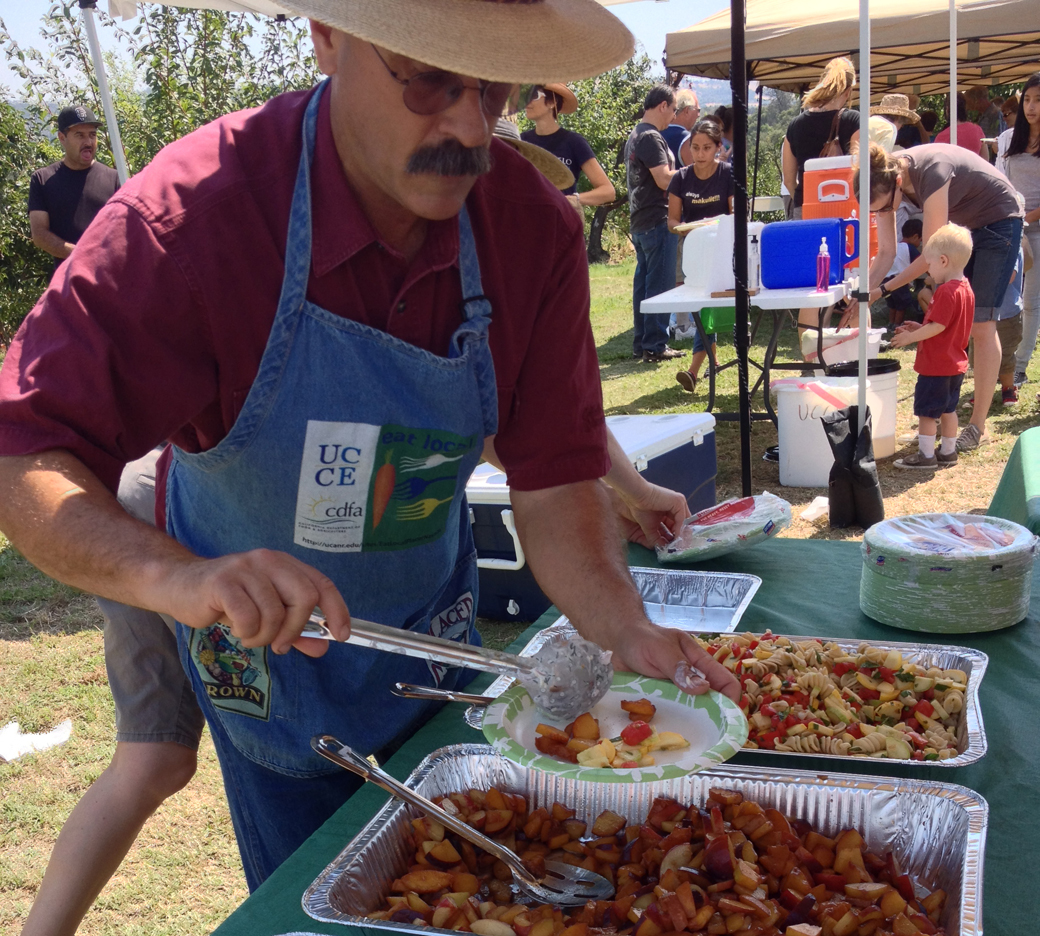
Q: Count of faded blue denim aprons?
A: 1